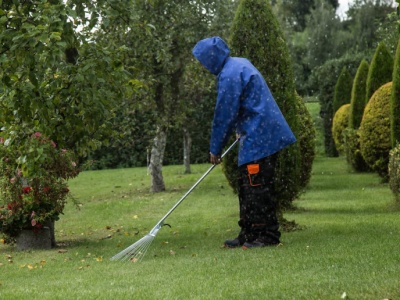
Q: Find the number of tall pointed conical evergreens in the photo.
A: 5